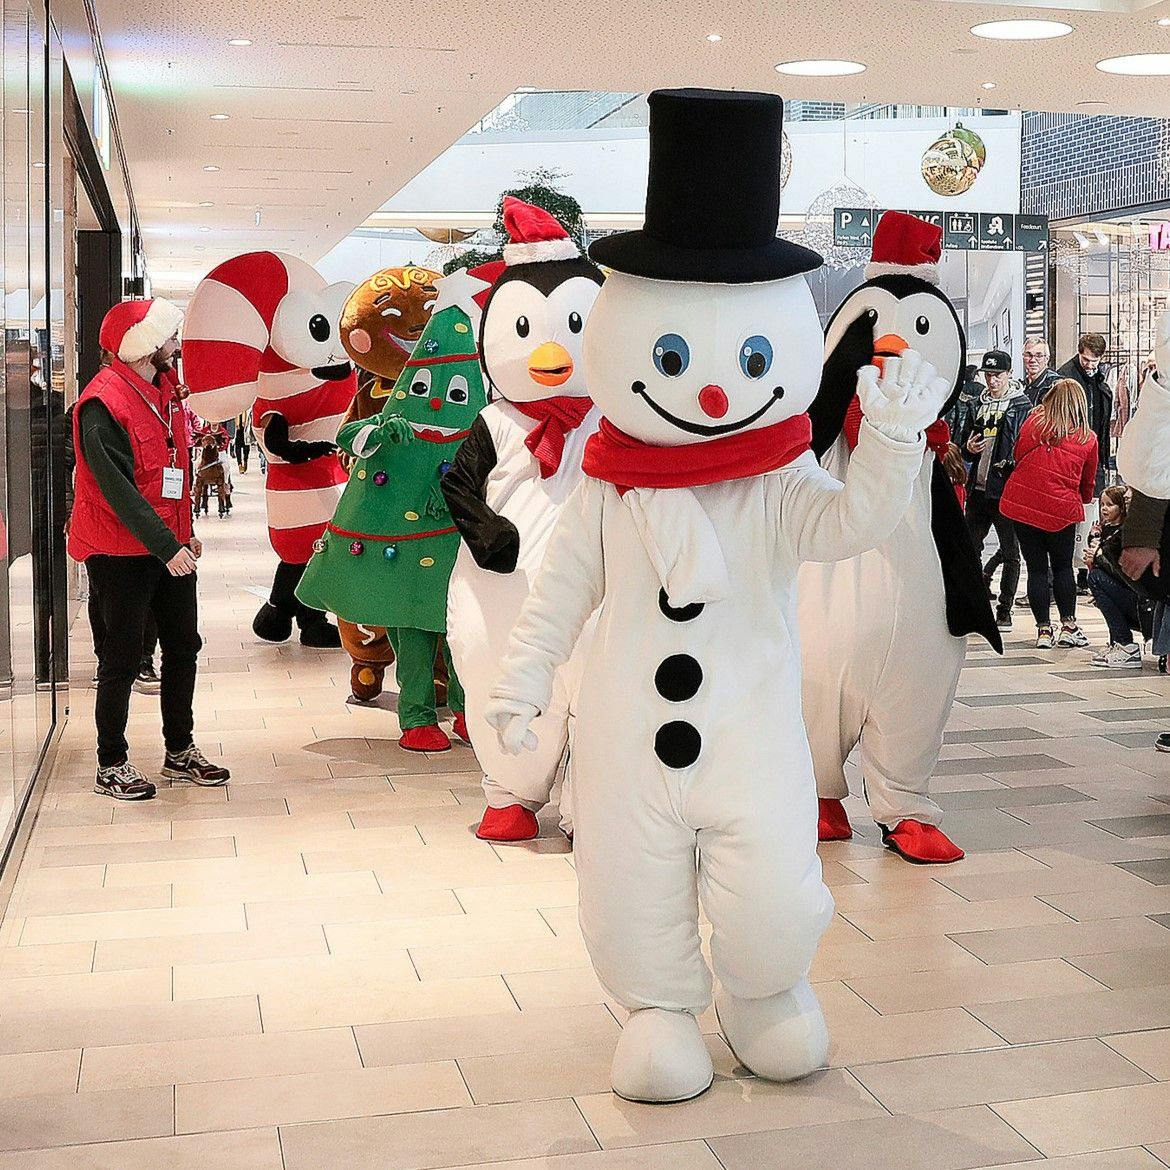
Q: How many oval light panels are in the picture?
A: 3